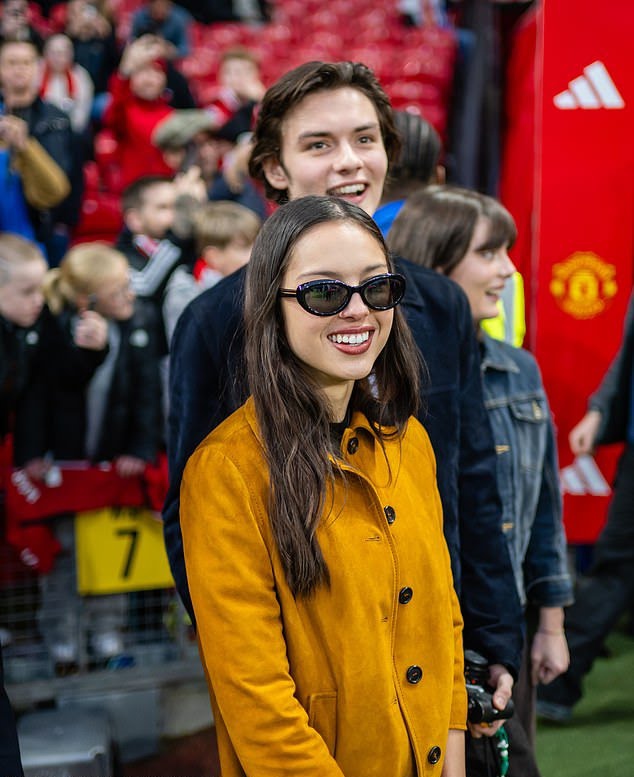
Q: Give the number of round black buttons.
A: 5